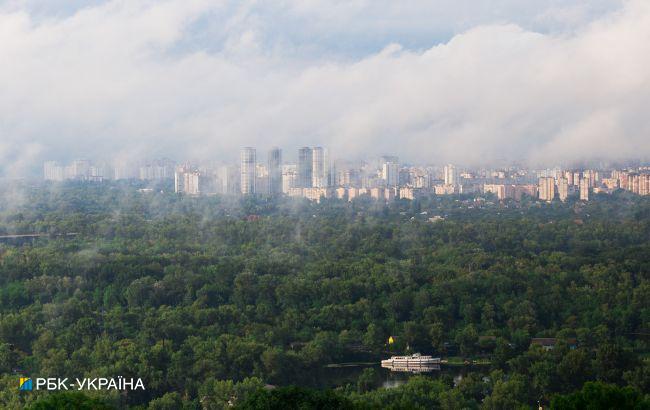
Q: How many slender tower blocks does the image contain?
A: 4